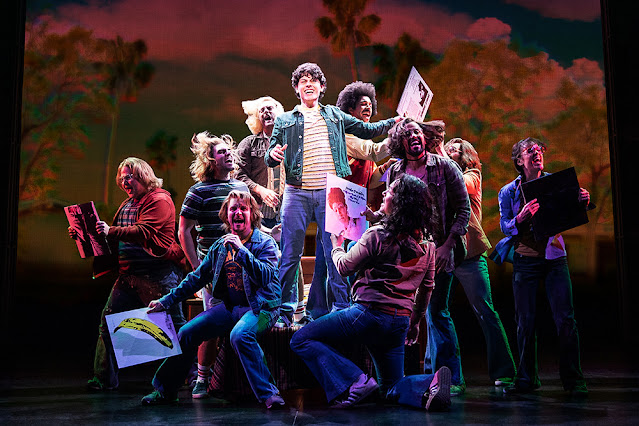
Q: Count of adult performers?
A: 10